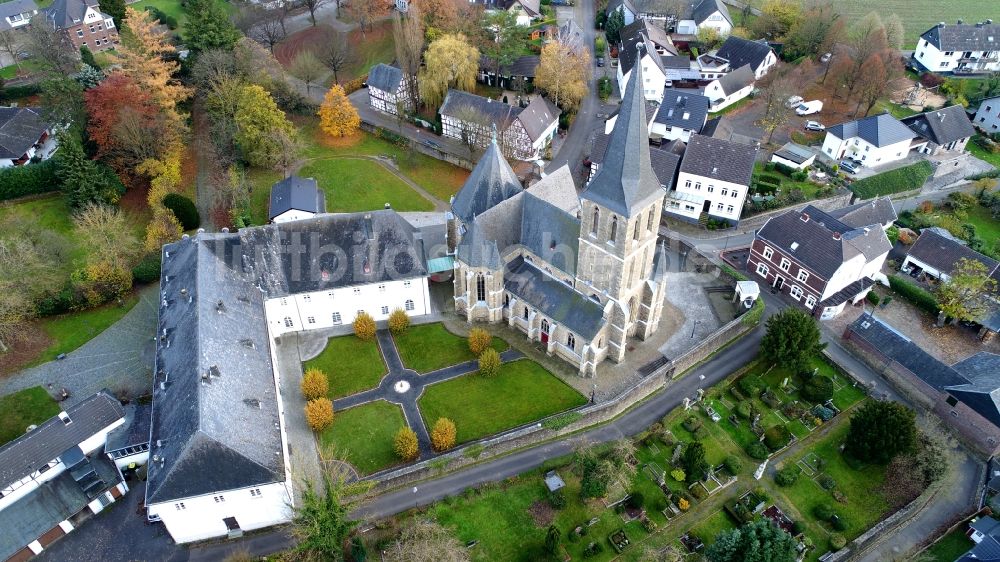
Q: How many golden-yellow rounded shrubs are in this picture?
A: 8